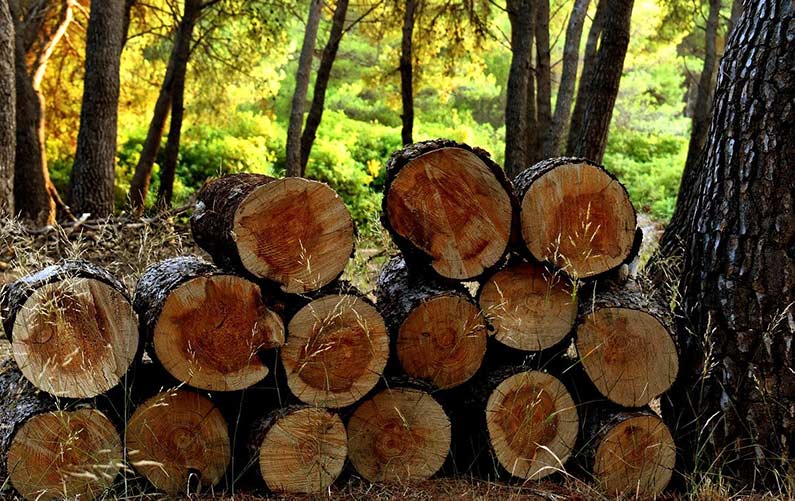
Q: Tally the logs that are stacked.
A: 15